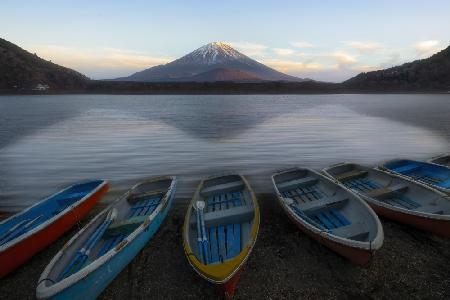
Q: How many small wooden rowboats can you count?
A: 7